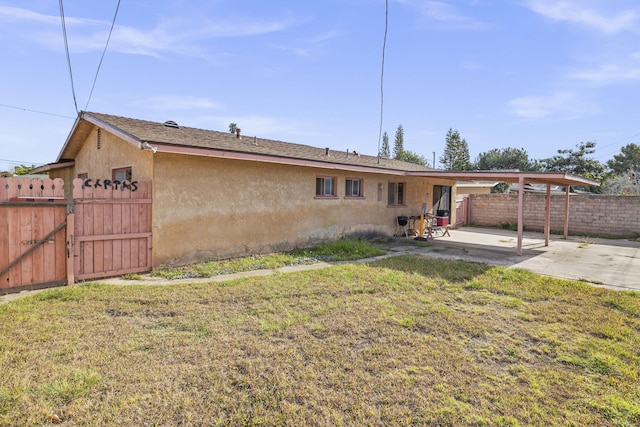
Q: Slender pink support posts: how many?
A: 3